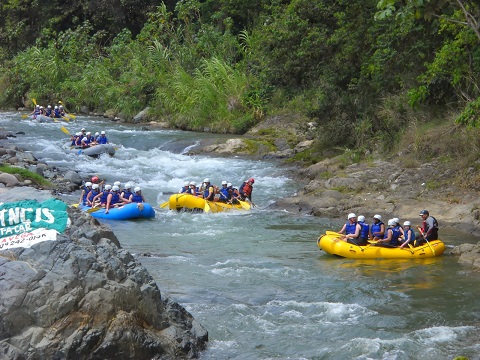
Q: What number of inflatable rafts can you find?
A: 5